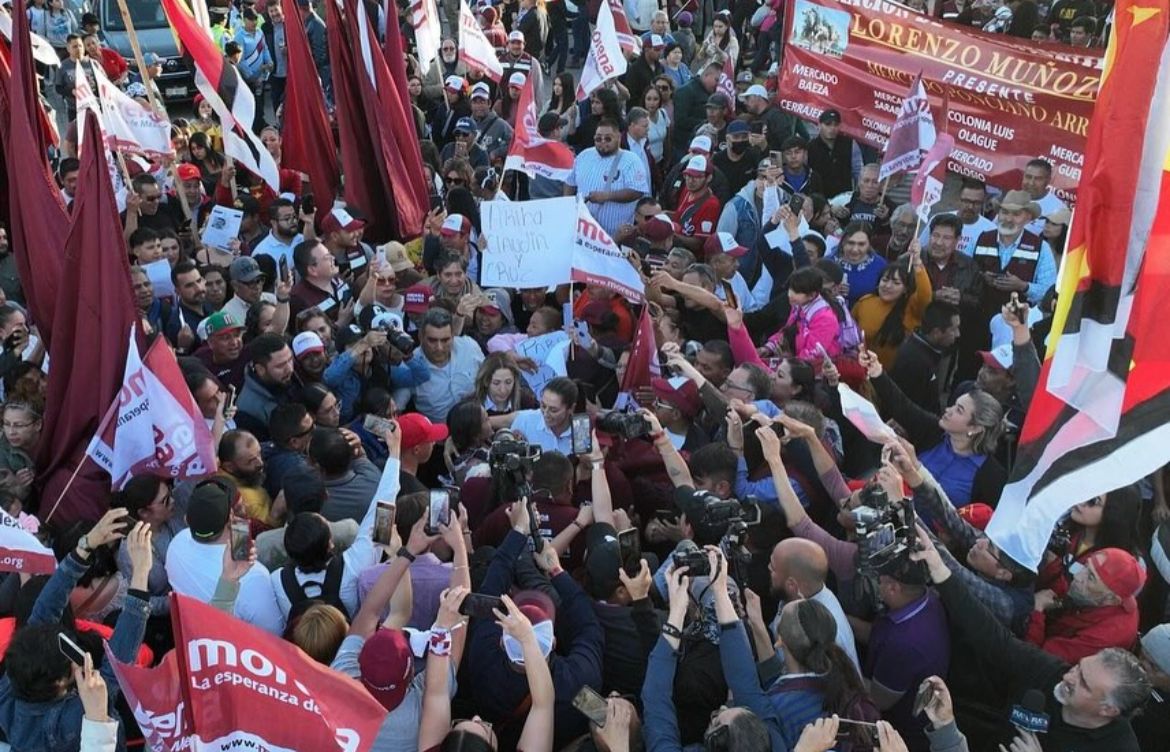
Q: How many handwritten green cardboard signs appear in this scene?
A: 0